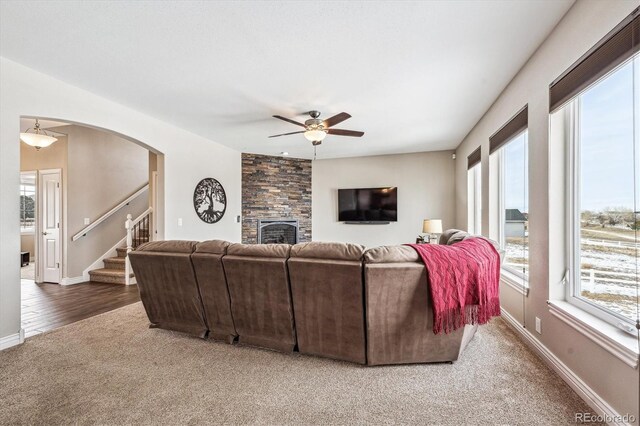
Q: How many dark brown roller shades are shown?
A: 3